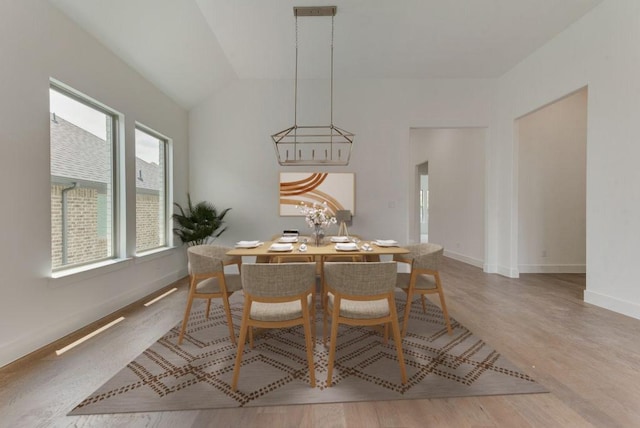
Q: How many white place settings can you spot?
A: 6